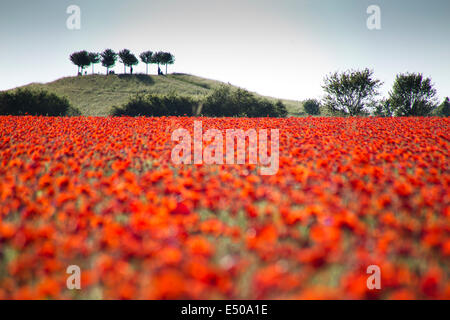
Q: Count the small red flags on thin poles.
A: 0